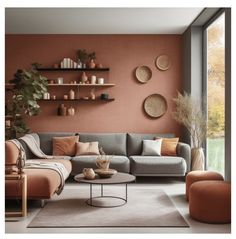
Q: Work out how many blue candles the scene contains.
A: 0